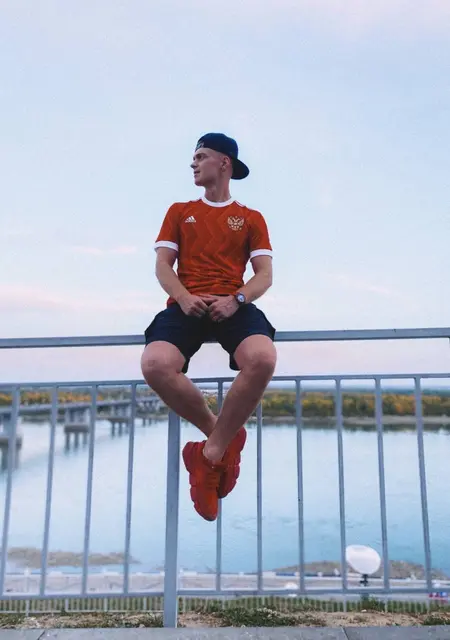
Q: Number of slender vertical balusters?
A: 10